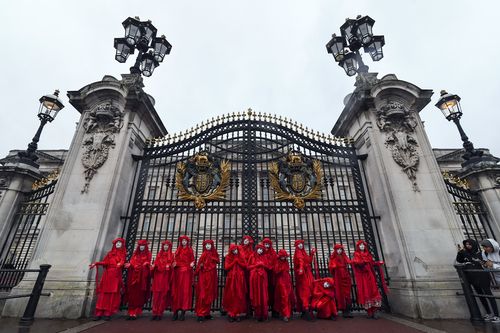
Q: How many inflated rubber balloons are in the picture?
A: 0